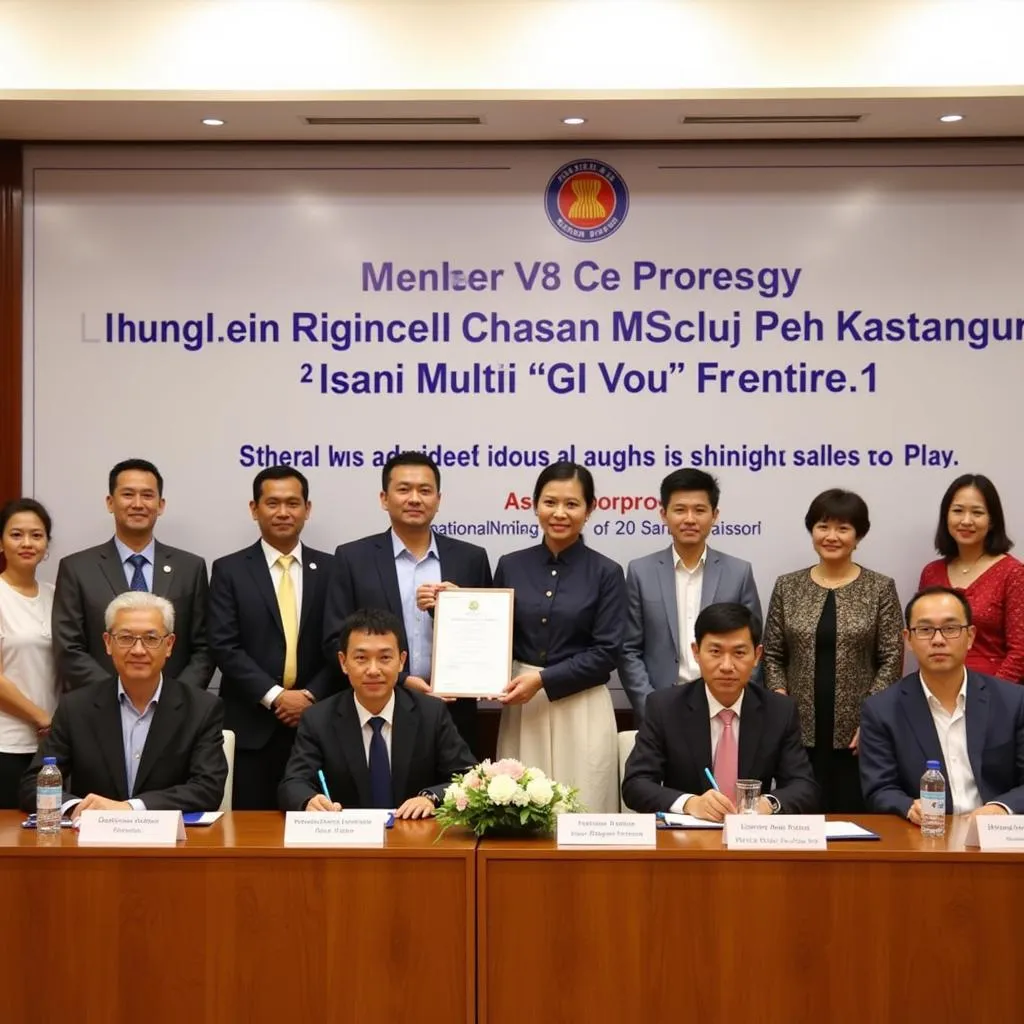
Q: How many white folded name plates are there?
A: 5